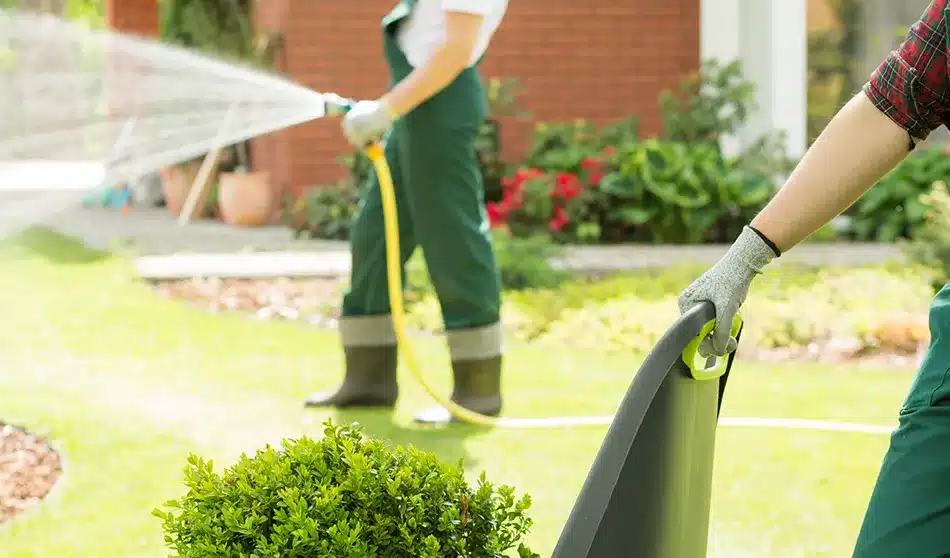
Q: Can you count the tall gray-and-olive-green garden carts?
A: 1